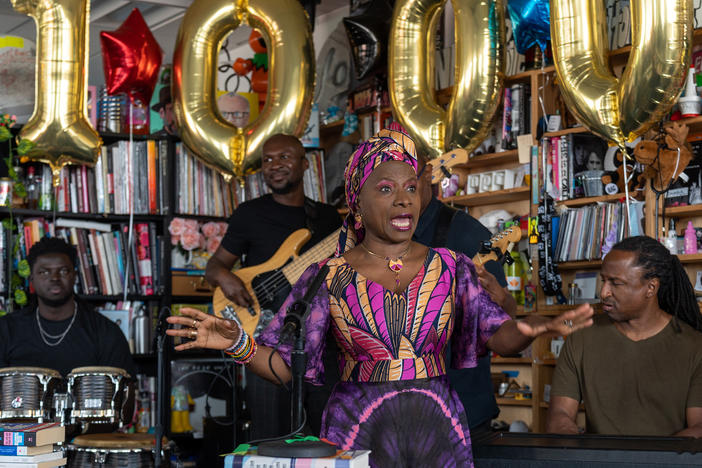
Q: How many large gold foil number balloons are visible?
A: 4